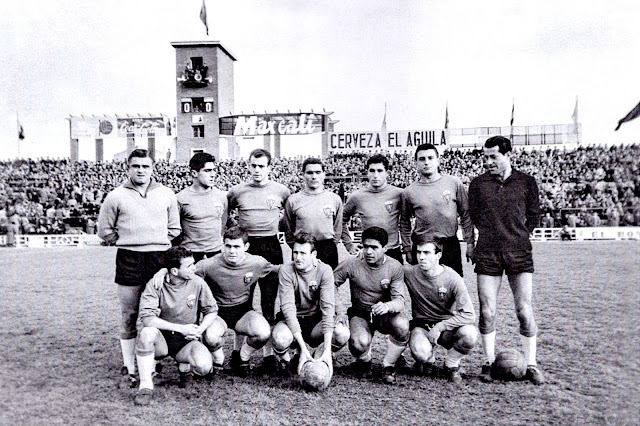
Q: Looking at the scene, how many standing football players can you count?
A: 7